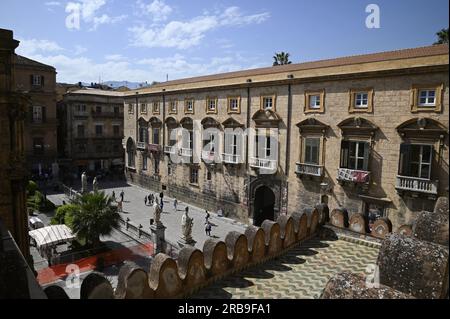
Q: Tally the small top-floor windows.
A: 11